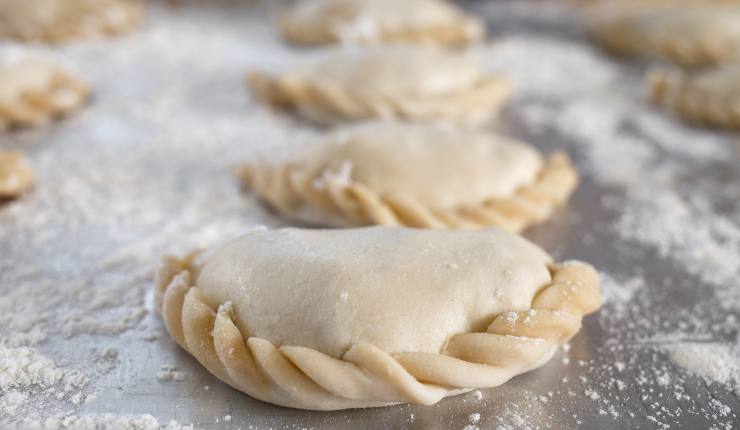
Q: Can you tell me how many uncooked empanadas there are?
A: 9